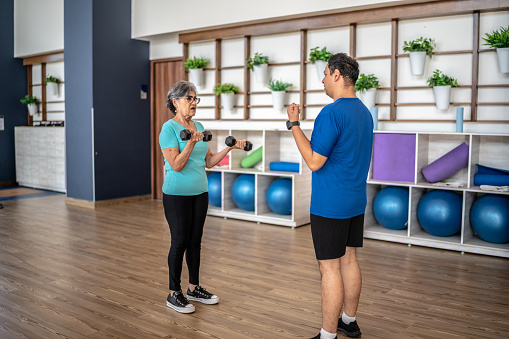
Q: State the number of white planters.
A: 11